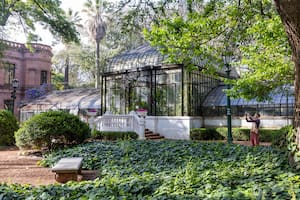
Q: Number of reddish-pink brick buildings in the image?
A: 1